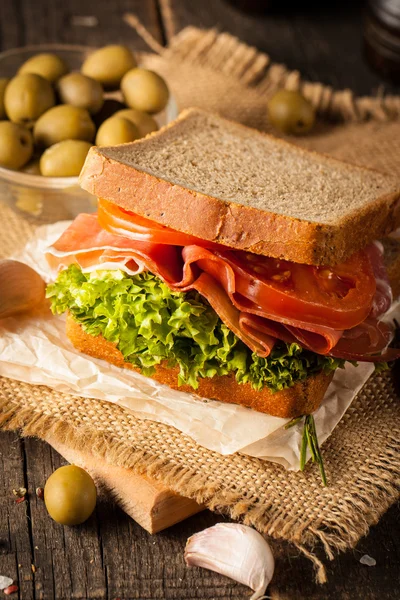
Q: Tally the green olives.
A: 13